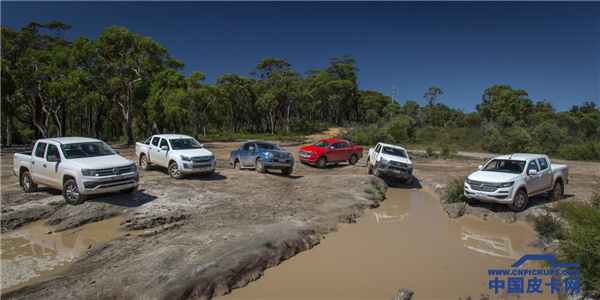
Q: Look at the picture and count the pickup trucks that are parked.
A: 6